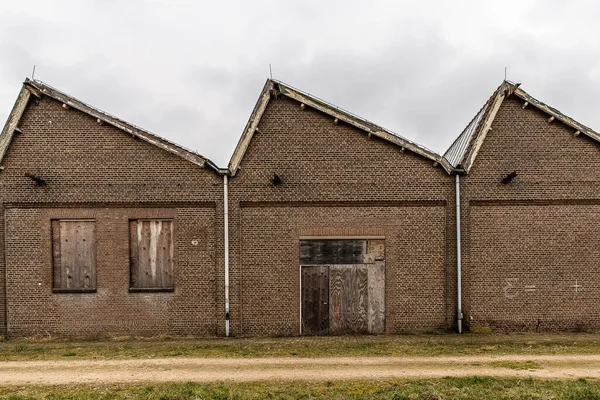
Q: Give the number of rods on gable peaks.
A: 3